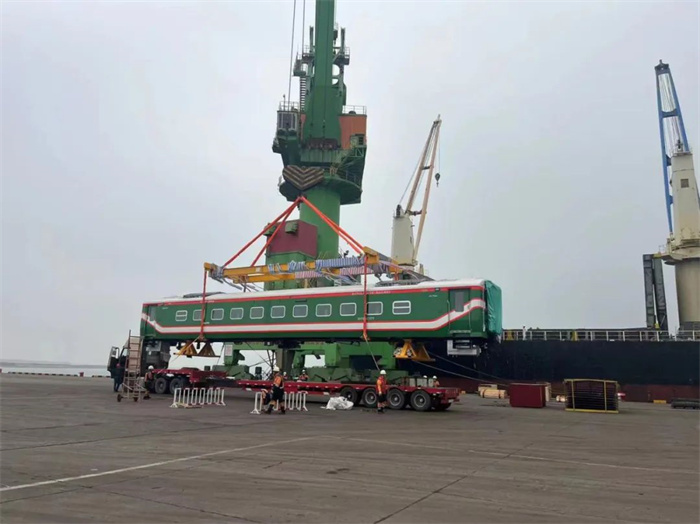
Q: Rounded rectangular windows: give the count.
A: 11